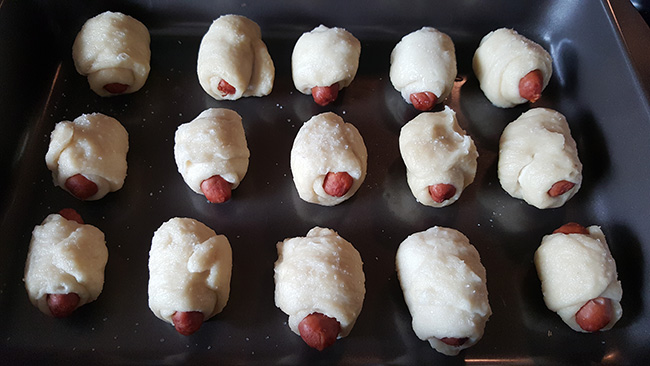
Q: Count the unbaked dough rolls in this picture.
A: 15